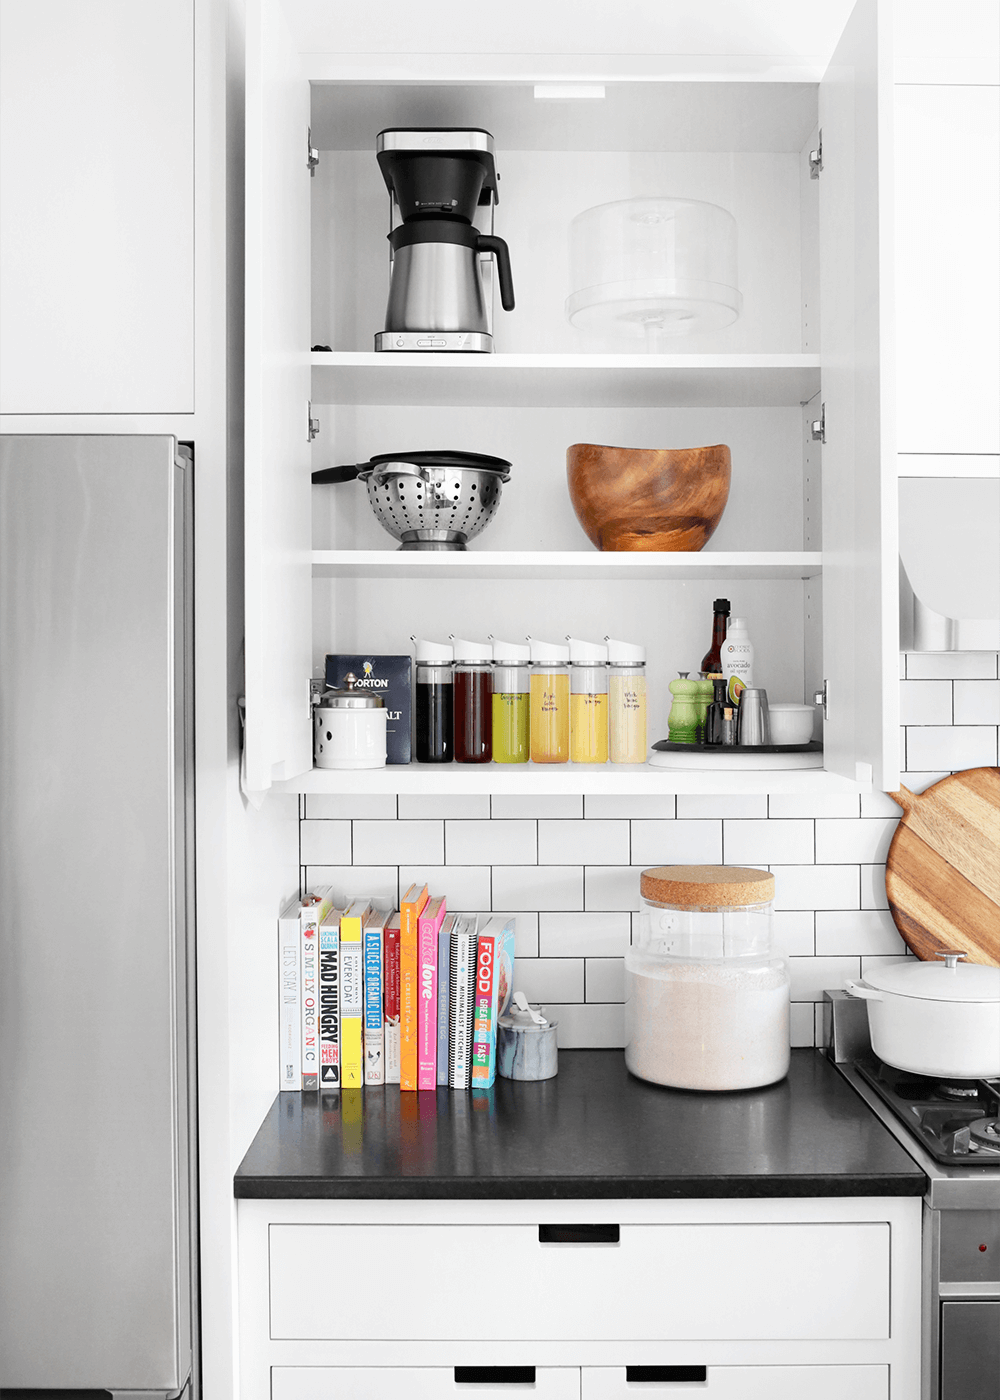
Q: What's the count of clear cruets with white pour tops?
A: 6